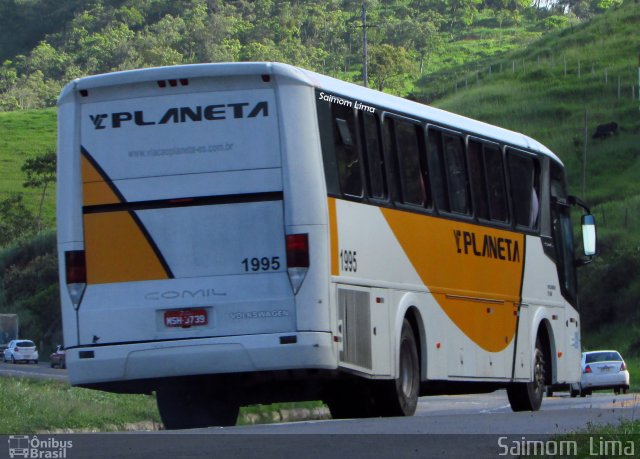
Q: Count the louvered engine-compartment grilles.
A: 1